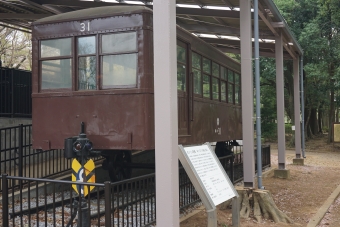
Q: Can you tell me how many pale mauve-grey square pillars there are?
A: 4